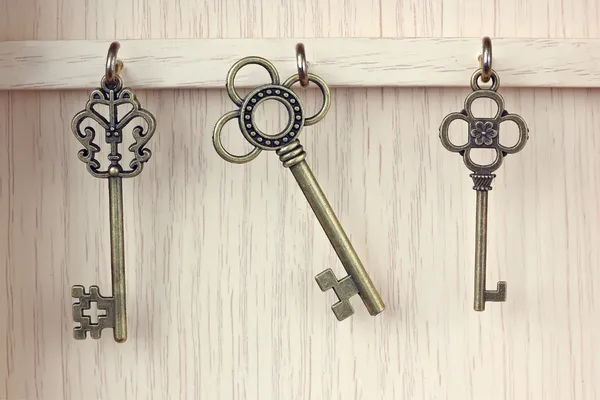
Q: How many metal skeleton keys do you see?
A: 3